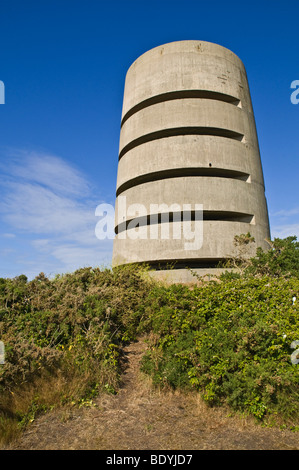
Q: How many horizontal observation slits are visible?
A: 5